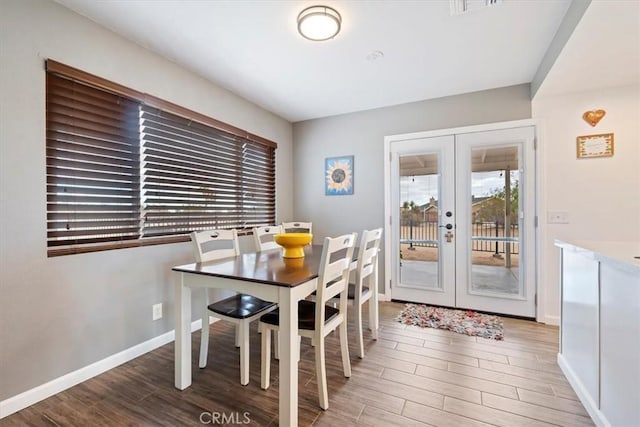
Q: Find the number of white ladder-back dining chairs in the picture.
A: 5